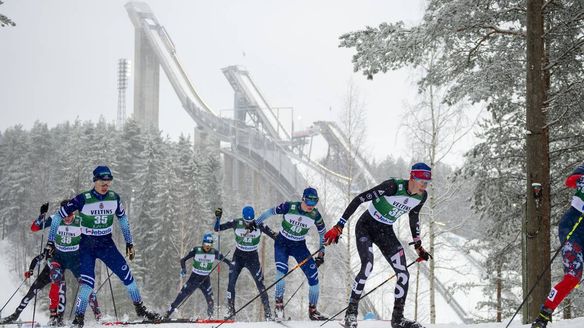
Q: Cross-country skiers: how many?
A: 8